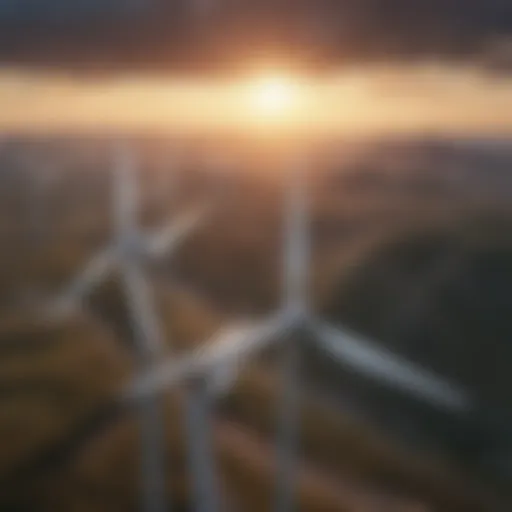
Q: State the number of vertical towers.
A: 3